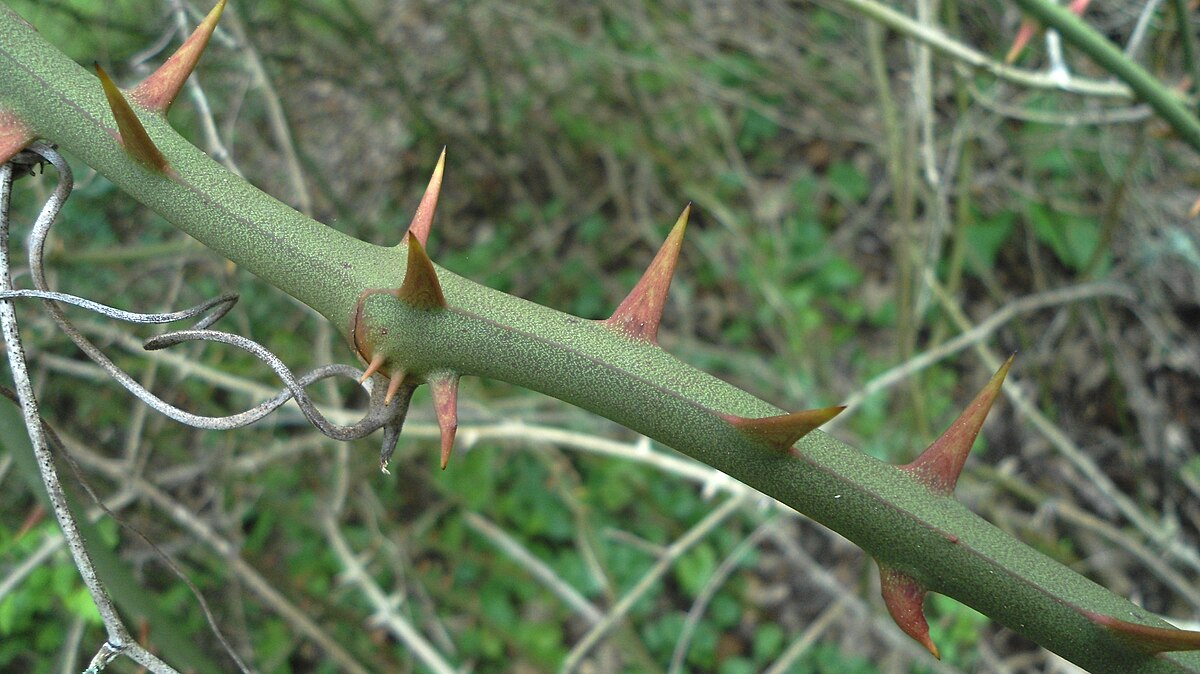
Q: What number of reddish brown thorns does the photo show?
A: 13